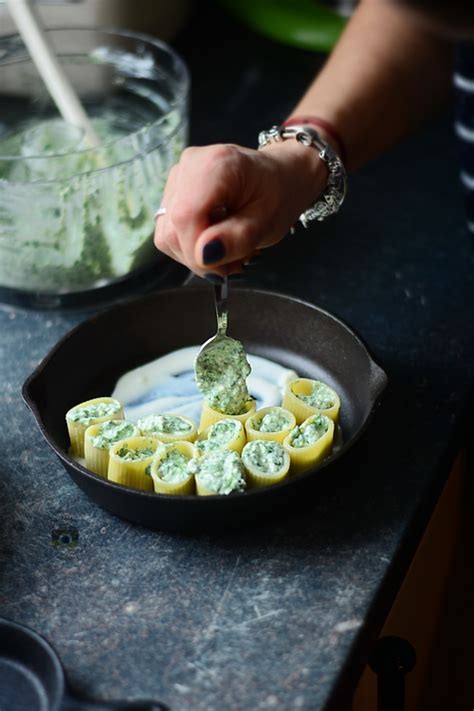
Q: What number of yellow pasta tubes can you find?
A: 12